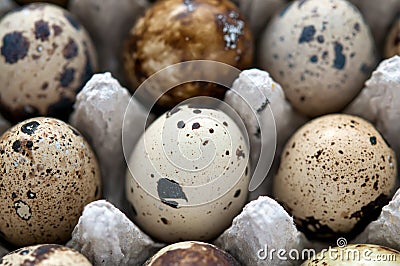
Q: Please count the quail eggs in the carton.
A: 10